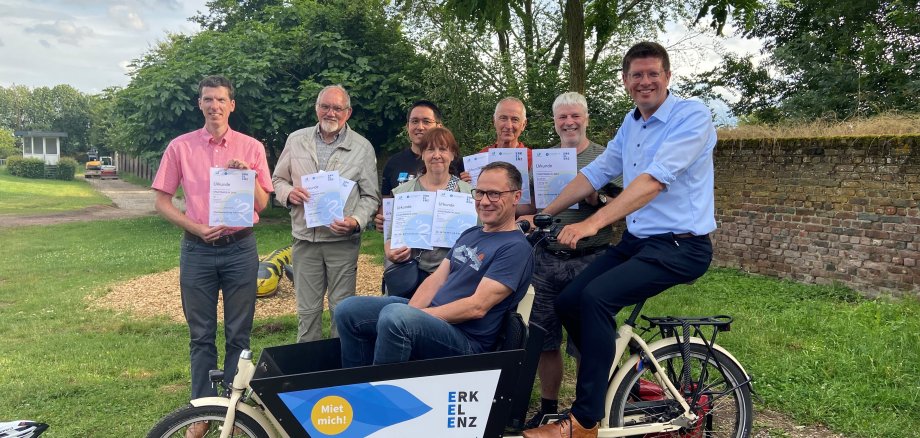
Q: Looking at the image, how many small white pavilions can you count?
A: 1